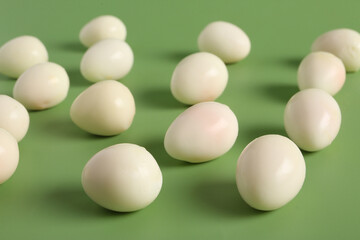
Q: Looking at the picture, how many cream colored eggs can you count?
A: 15